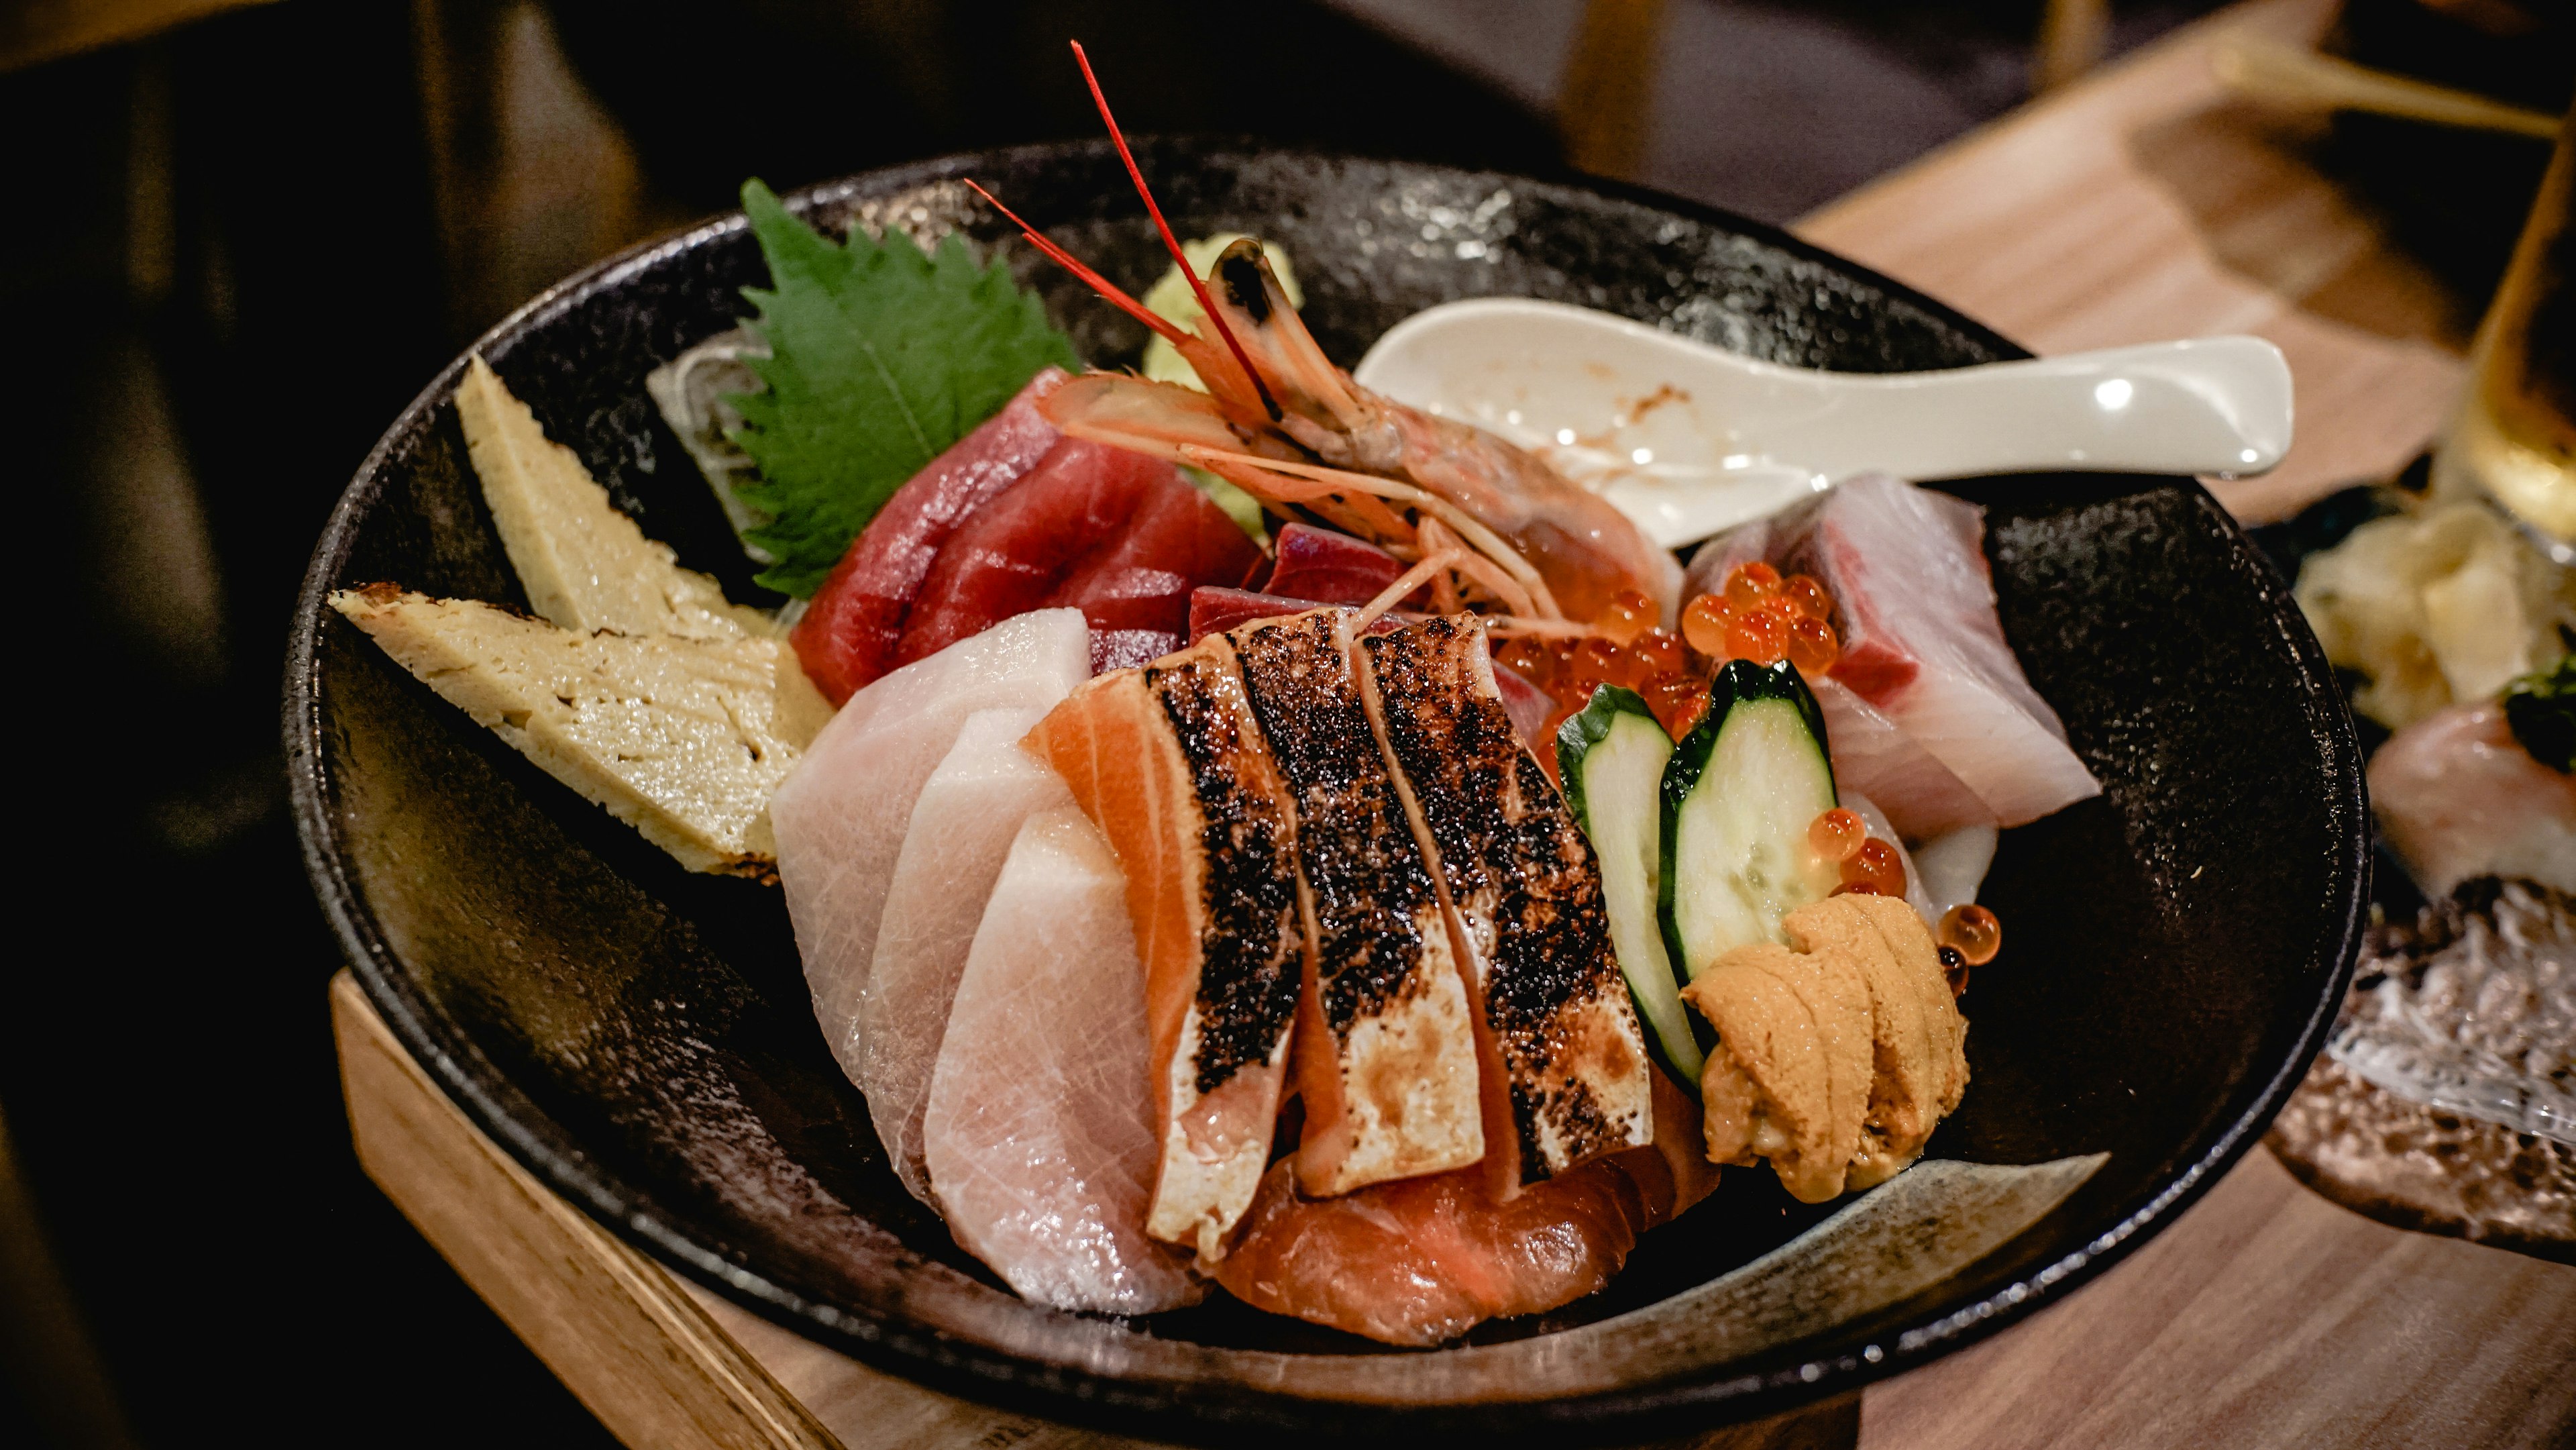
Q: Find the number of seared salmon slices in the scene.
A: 3